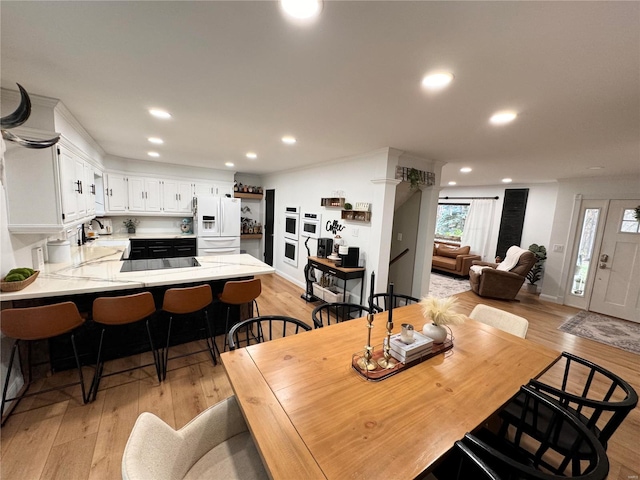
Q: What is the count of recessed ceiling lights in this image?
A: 12